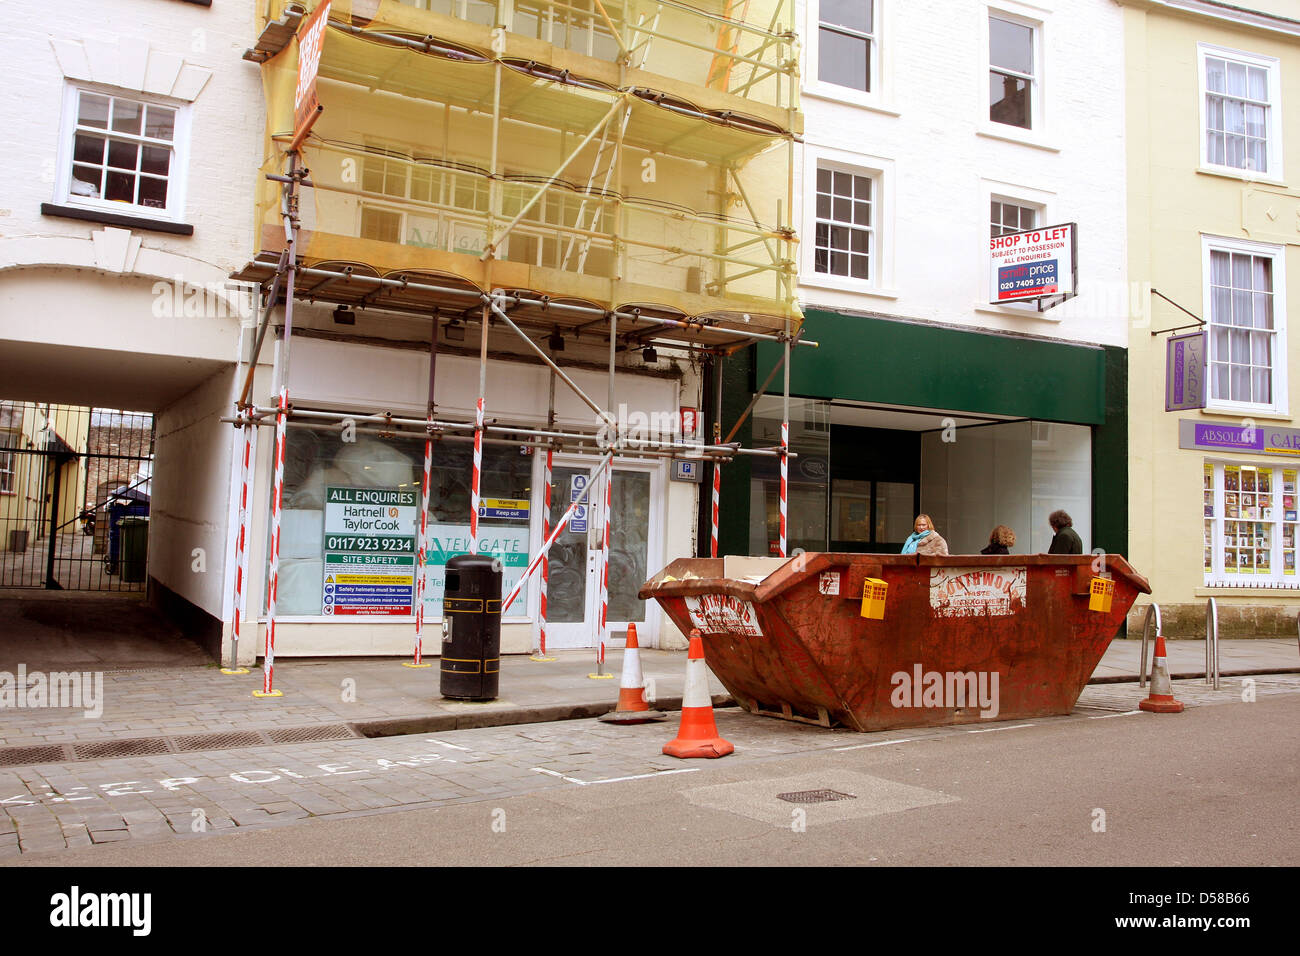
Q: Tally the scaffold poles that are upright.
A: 8